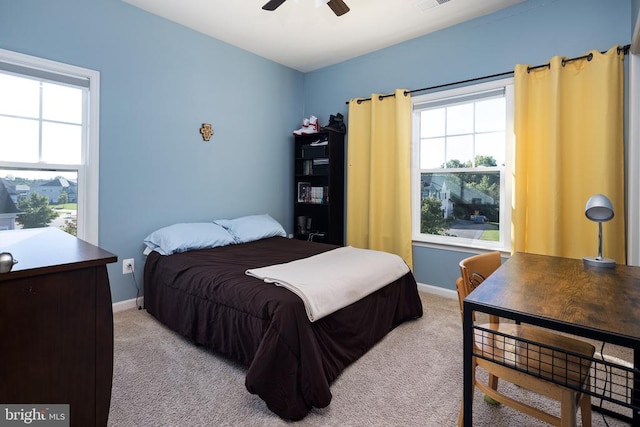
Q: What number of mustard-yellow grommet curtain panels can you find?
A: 2